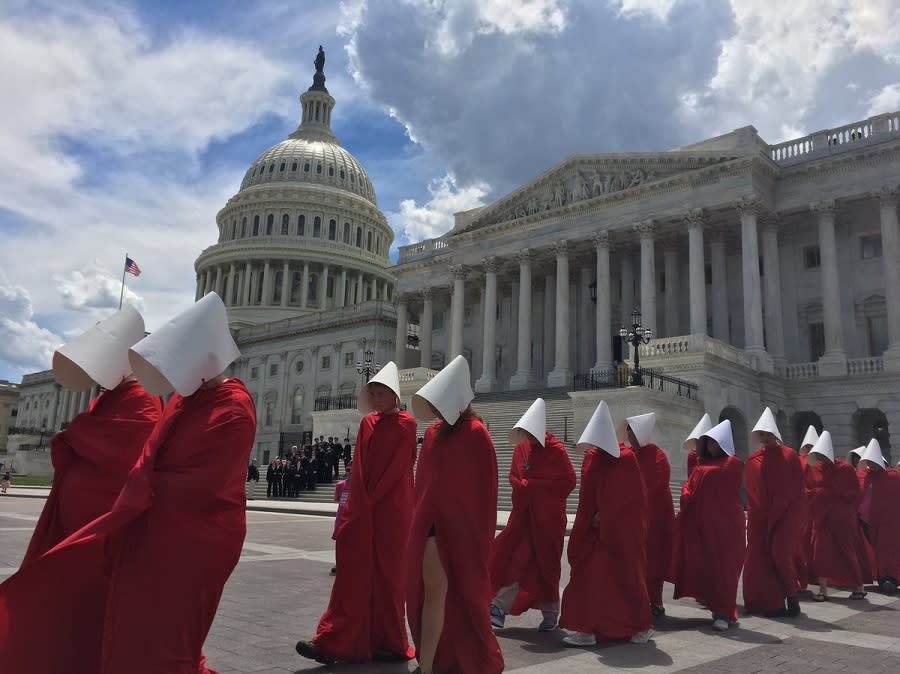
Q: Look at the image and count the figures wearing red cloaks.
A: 14